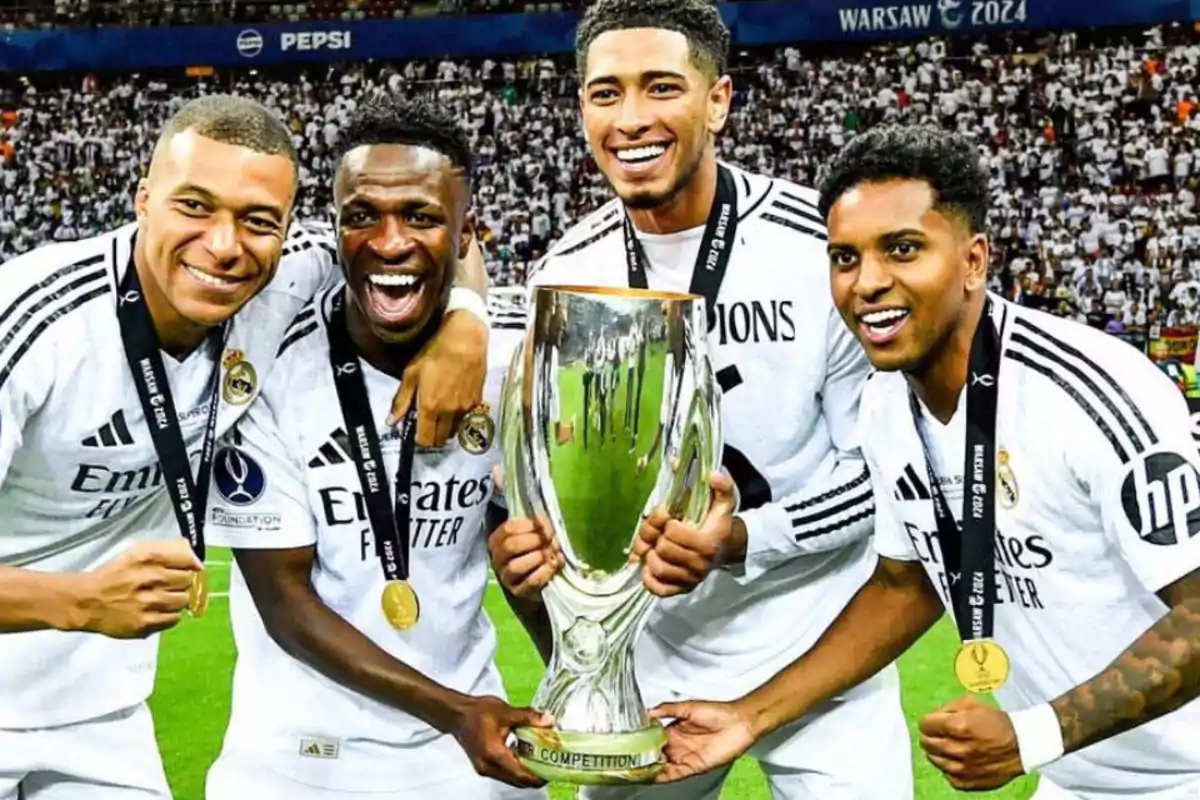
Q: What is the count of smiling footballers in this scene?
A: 4